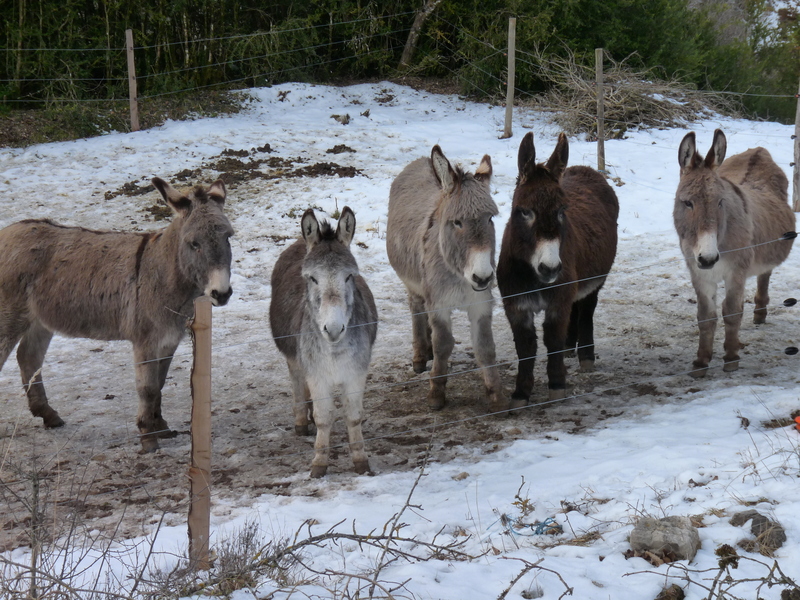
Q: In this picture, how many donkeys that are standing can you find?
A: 5